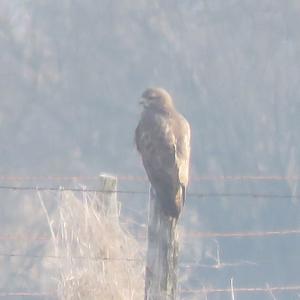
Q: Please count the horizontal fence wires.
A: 5